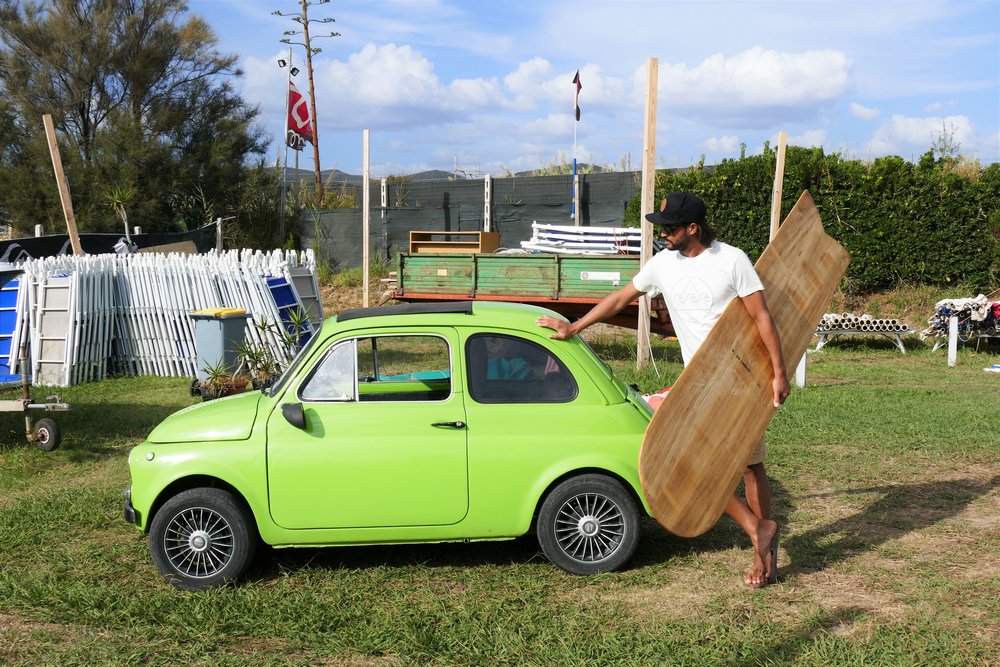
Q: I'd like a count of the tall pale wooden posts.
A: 4